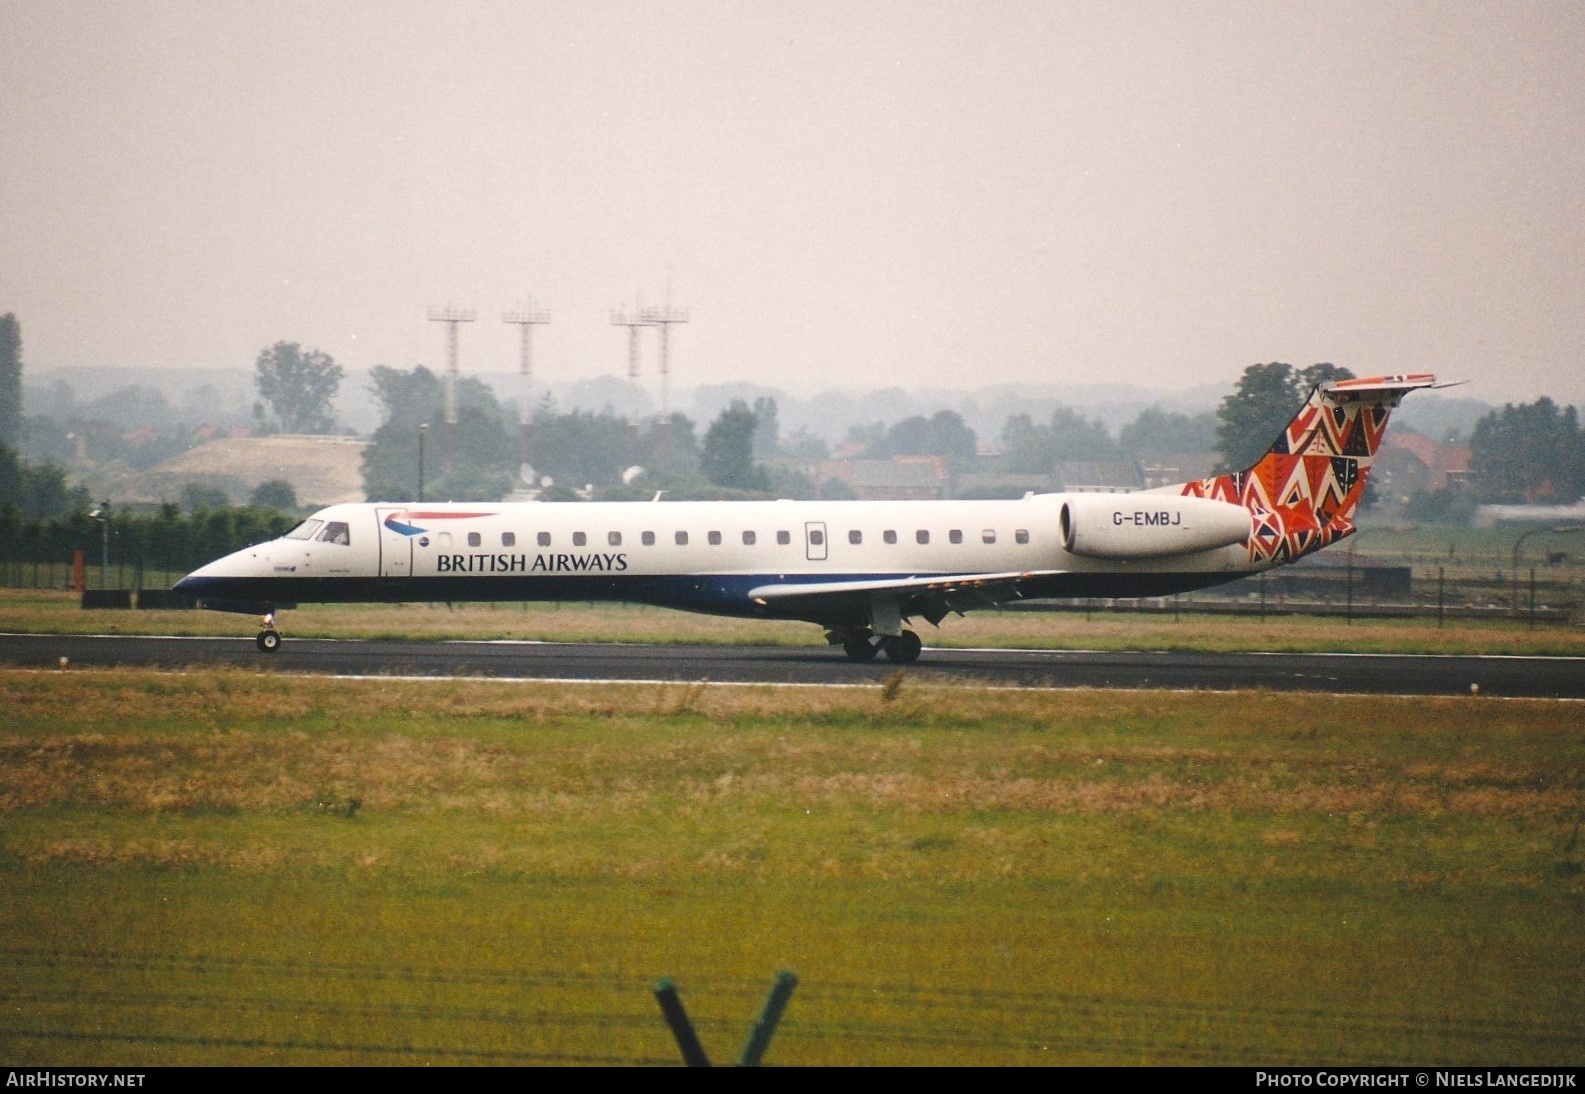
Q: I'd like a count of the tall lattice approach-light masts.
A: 4